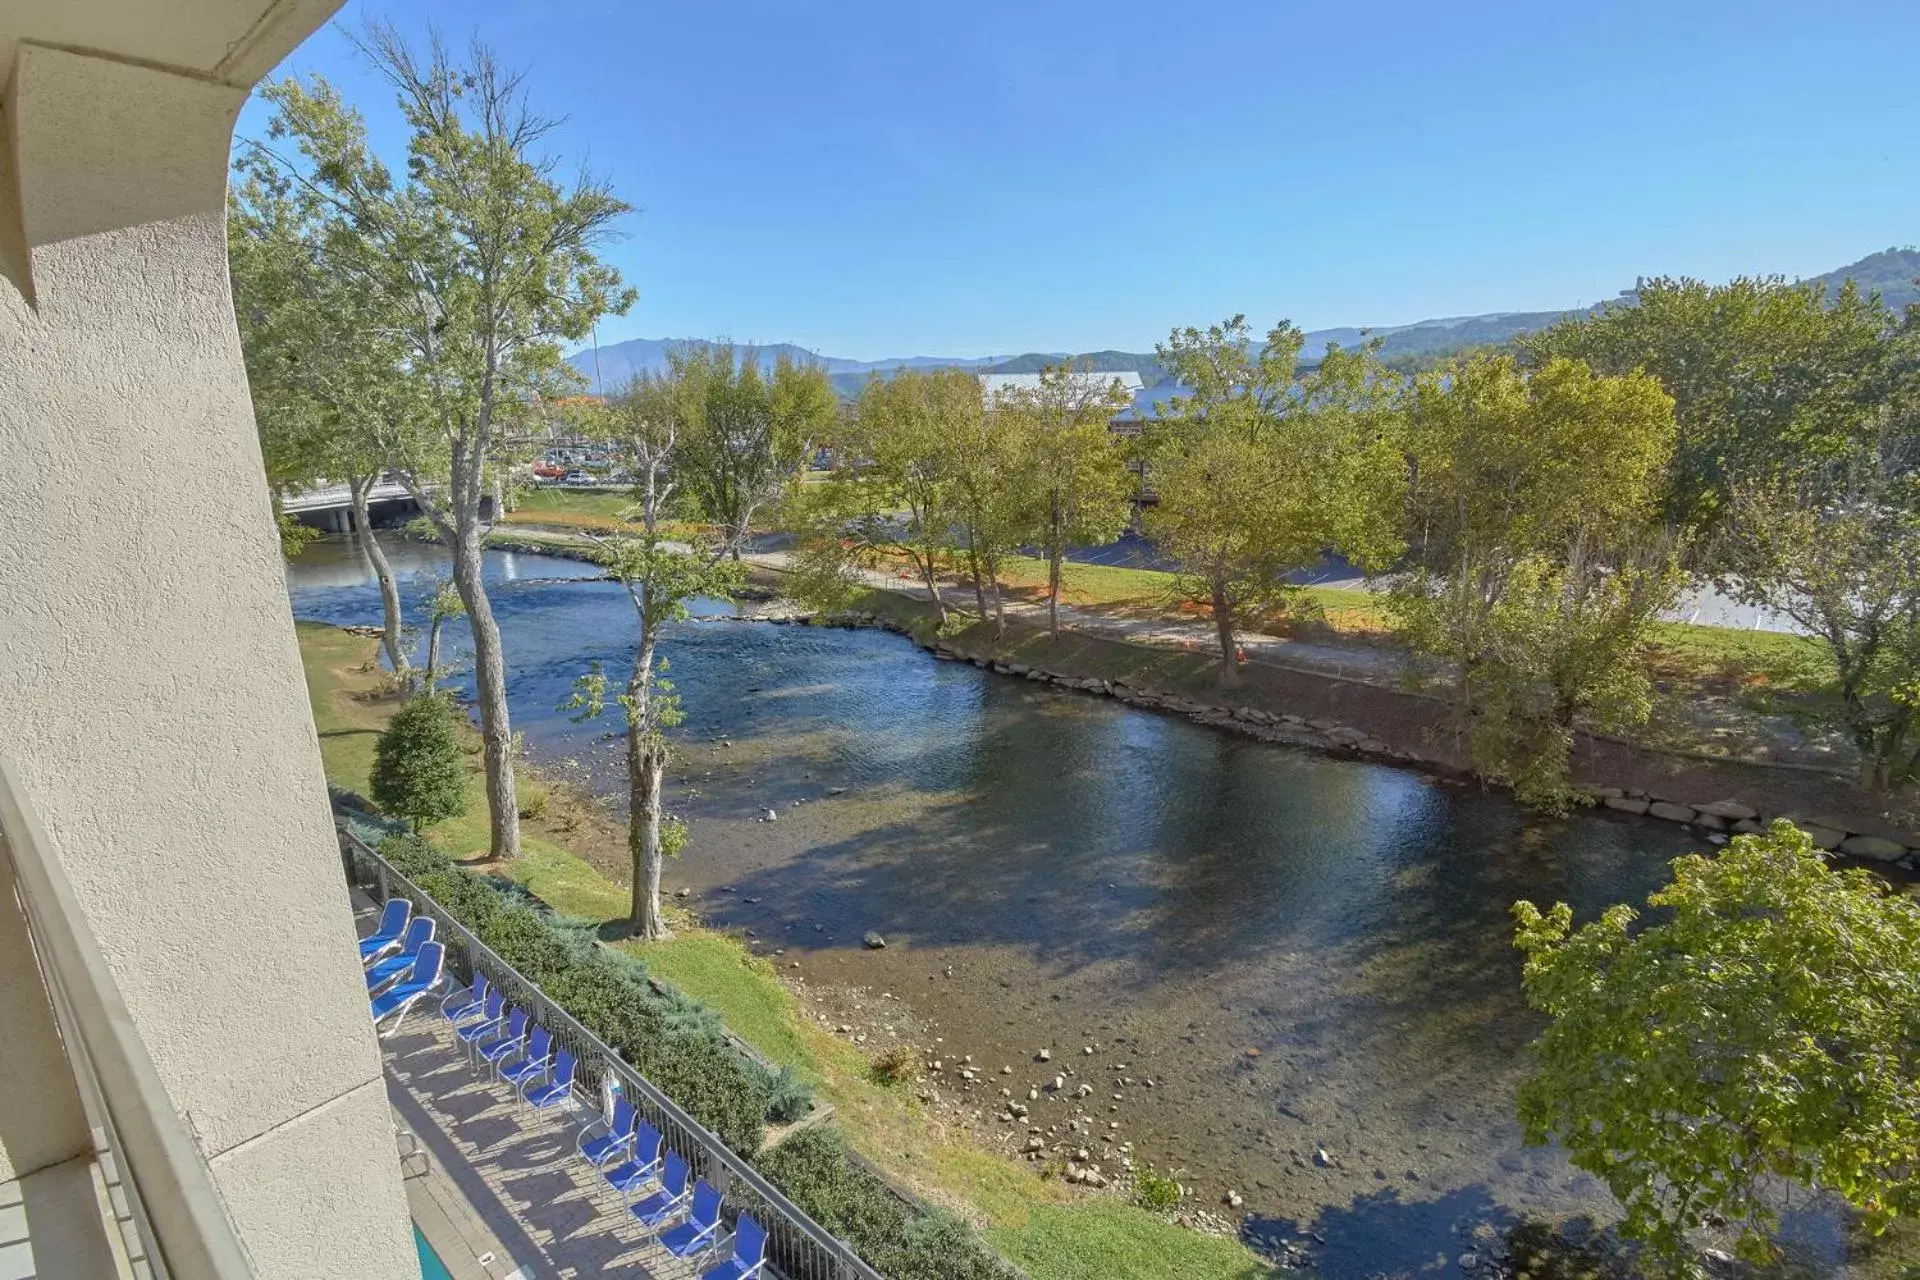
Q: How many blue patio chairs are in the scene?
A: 13